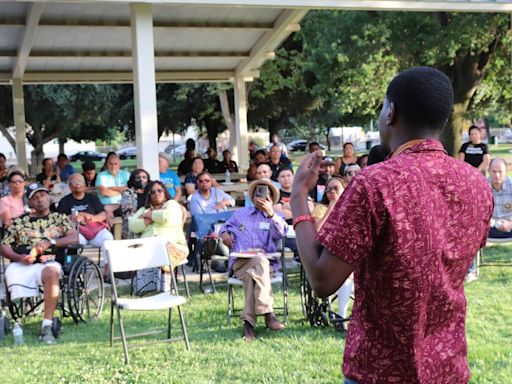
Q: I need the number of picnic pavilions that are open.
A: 1